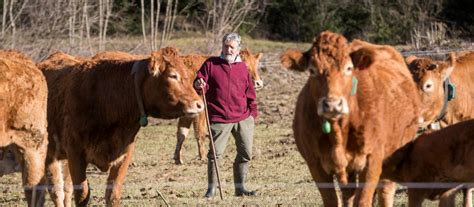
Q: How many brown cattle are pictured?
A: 6